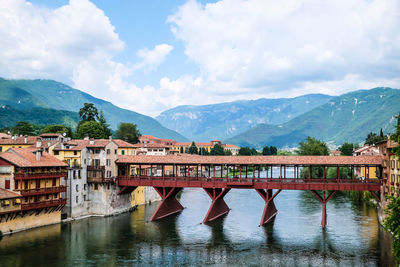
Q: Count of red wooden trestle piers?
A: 4